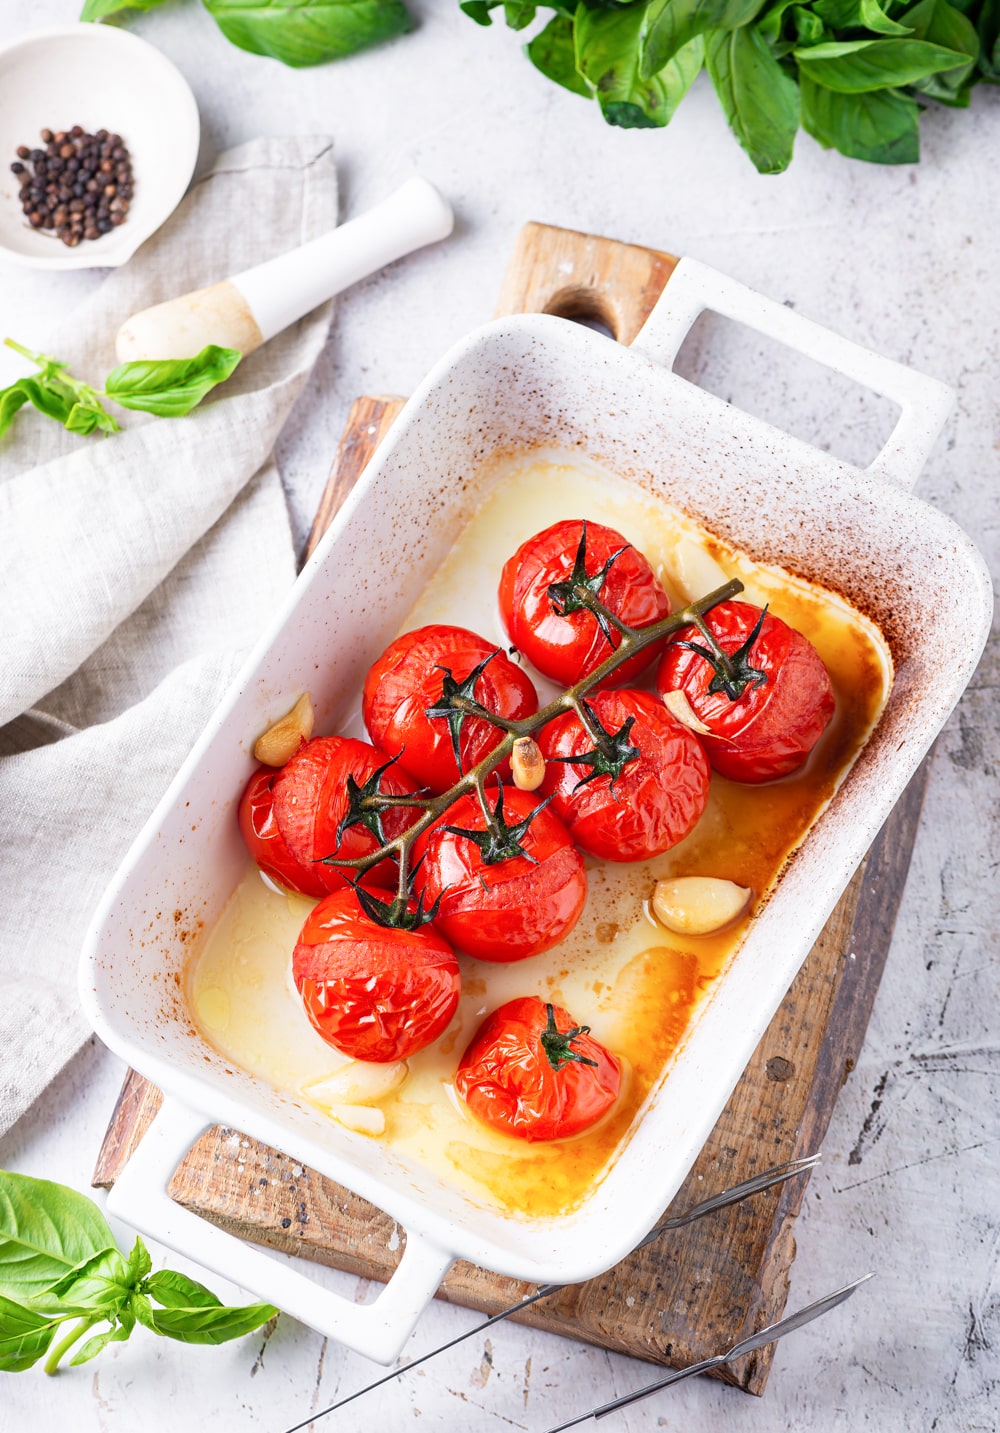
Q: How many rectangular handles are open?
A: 2